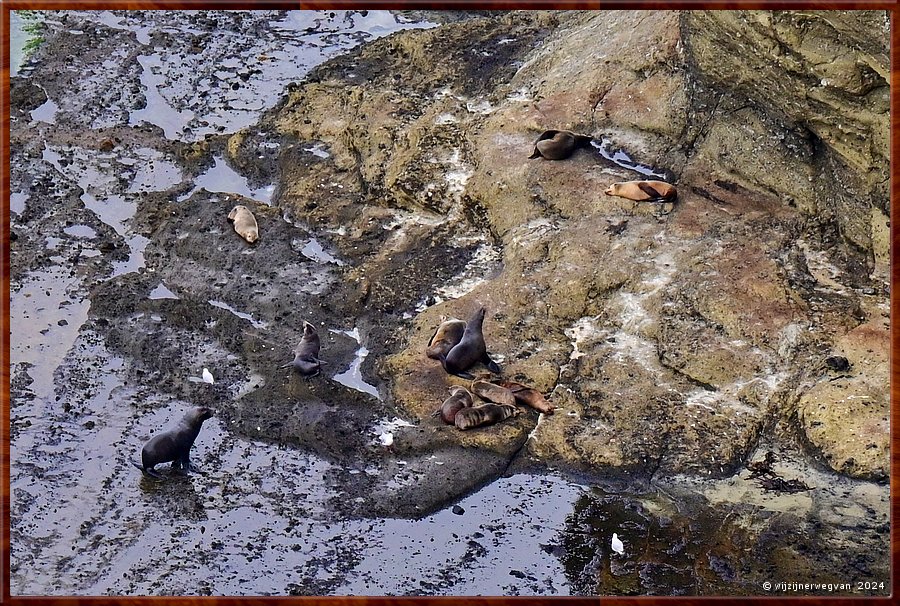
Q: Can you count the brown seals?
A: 7